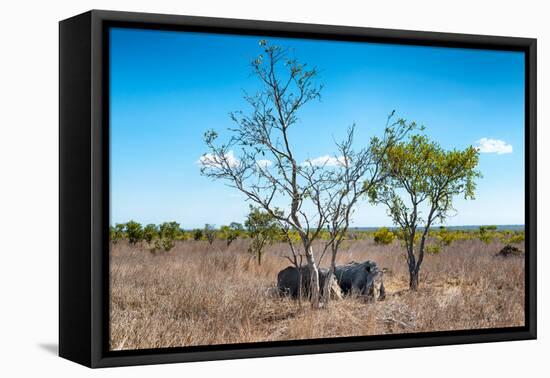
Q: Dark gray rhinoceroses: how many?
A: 2